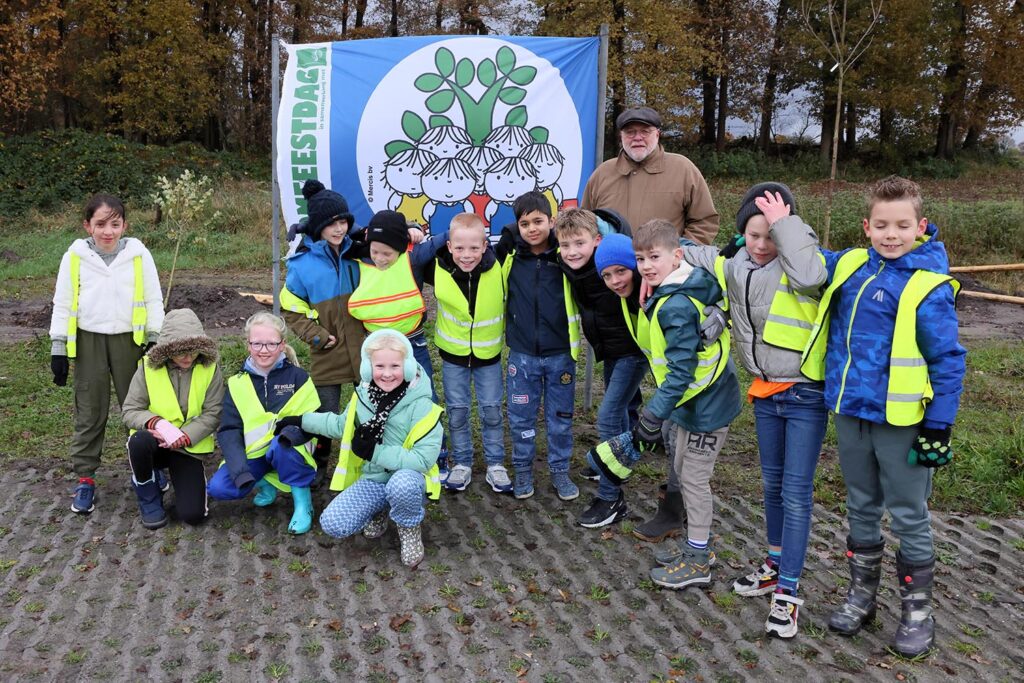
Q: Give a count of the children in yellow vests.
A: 12